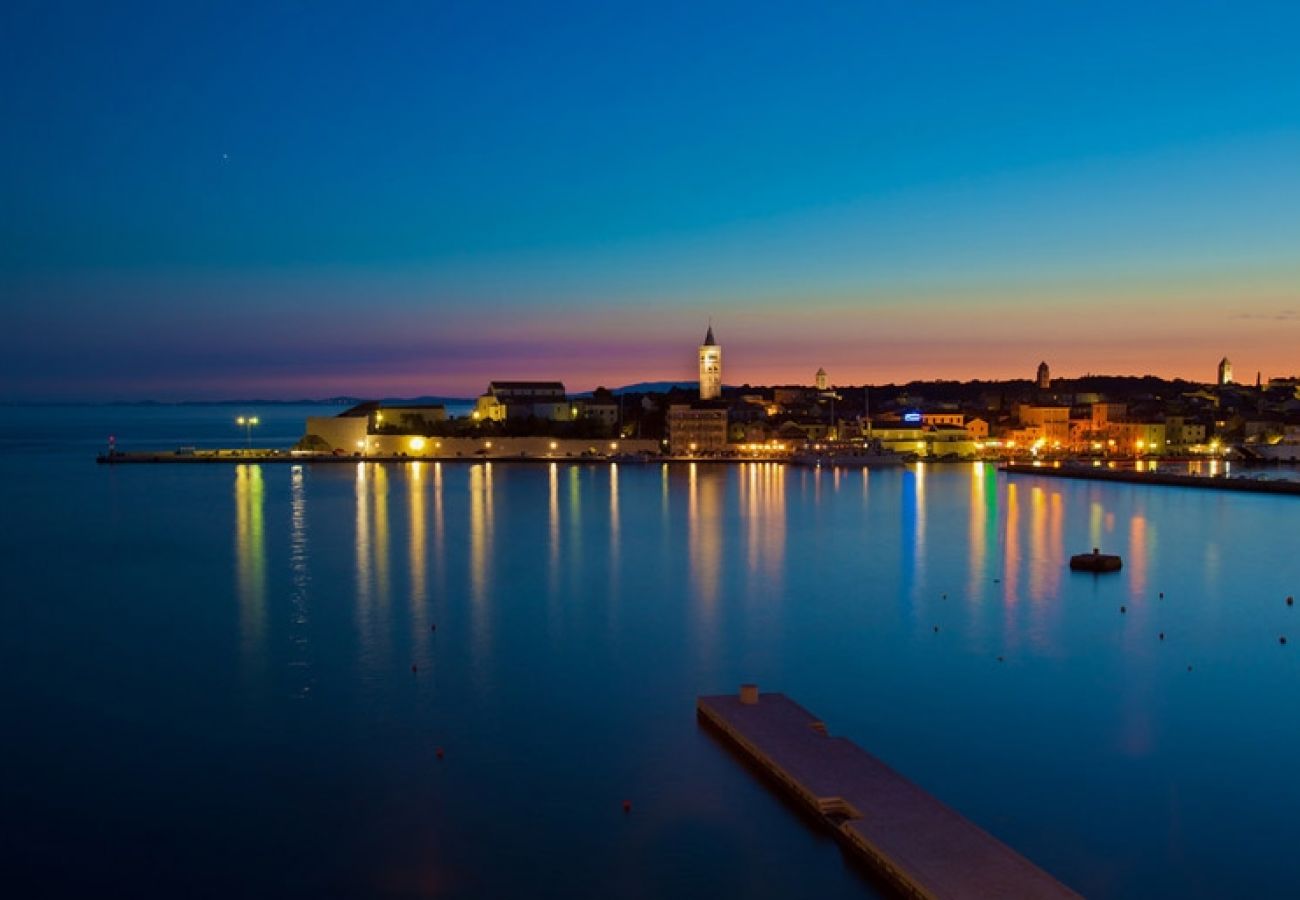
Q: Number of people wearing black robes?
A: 0